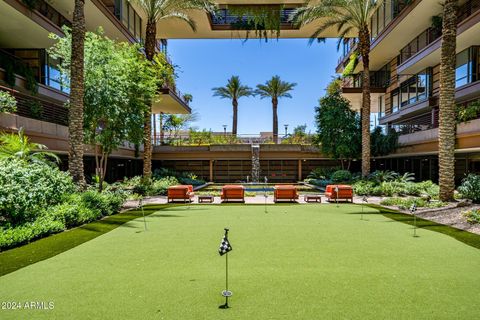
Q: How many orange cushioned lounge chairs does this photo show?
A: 4